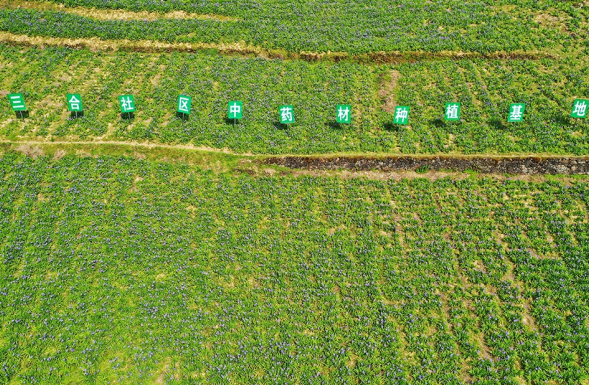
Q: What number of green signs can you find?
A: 11